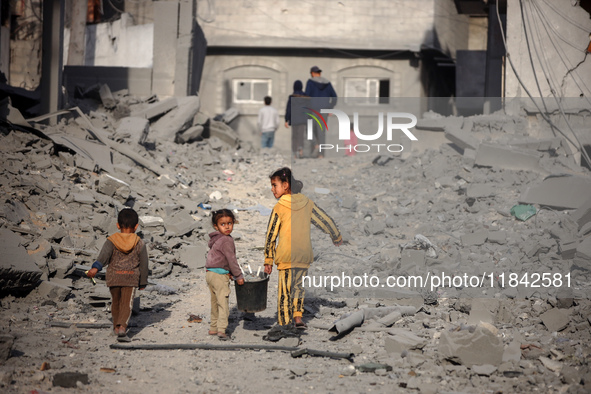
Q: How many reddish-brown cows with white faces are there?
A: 0